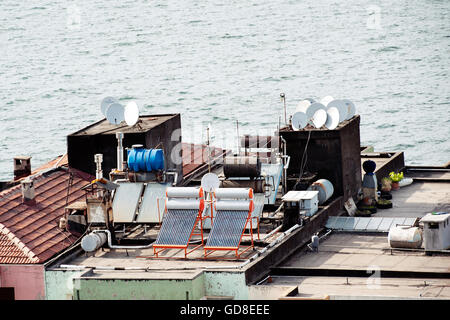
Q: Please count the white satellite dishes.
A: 13